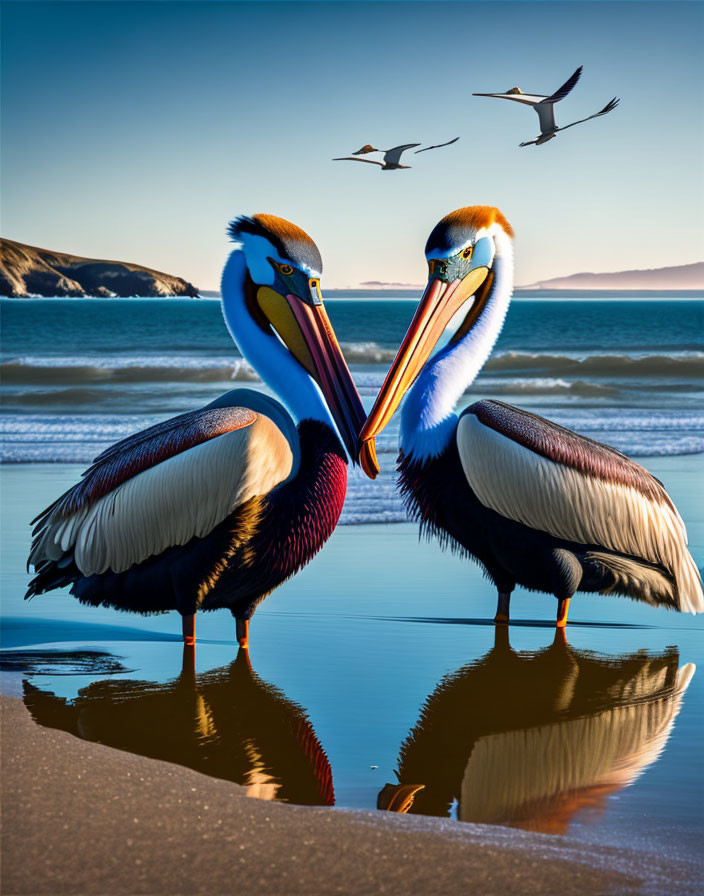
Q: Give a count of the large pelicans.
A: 2